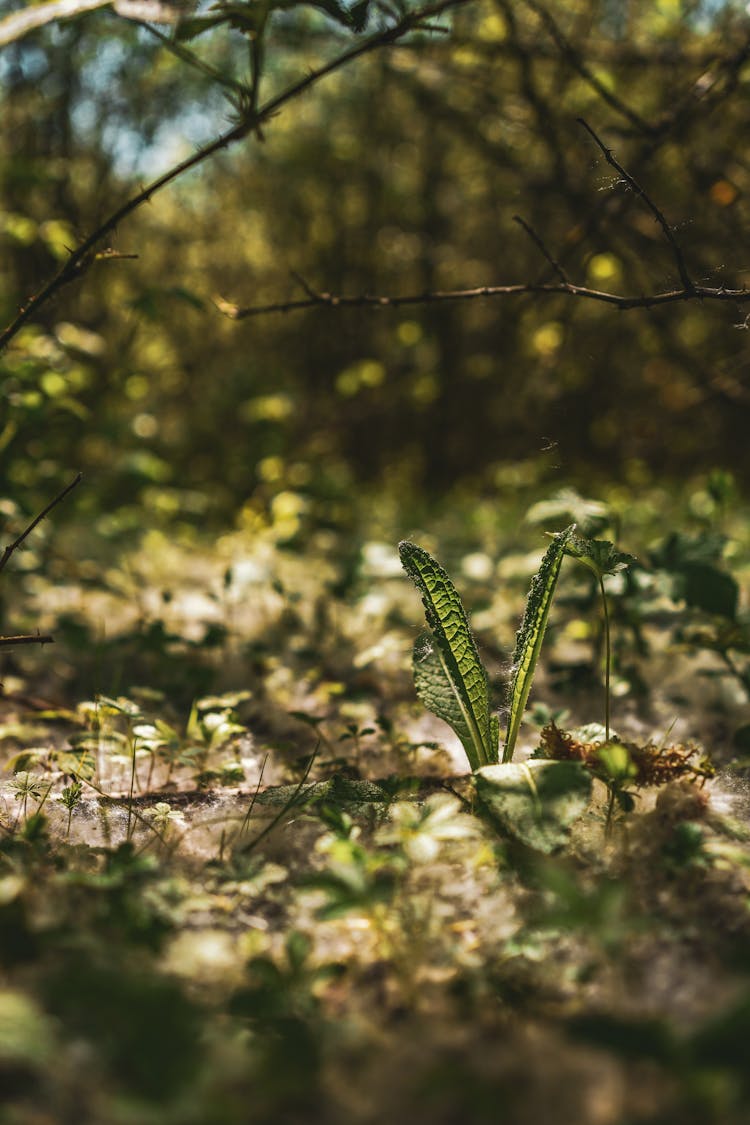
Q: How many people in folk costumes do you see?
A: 0